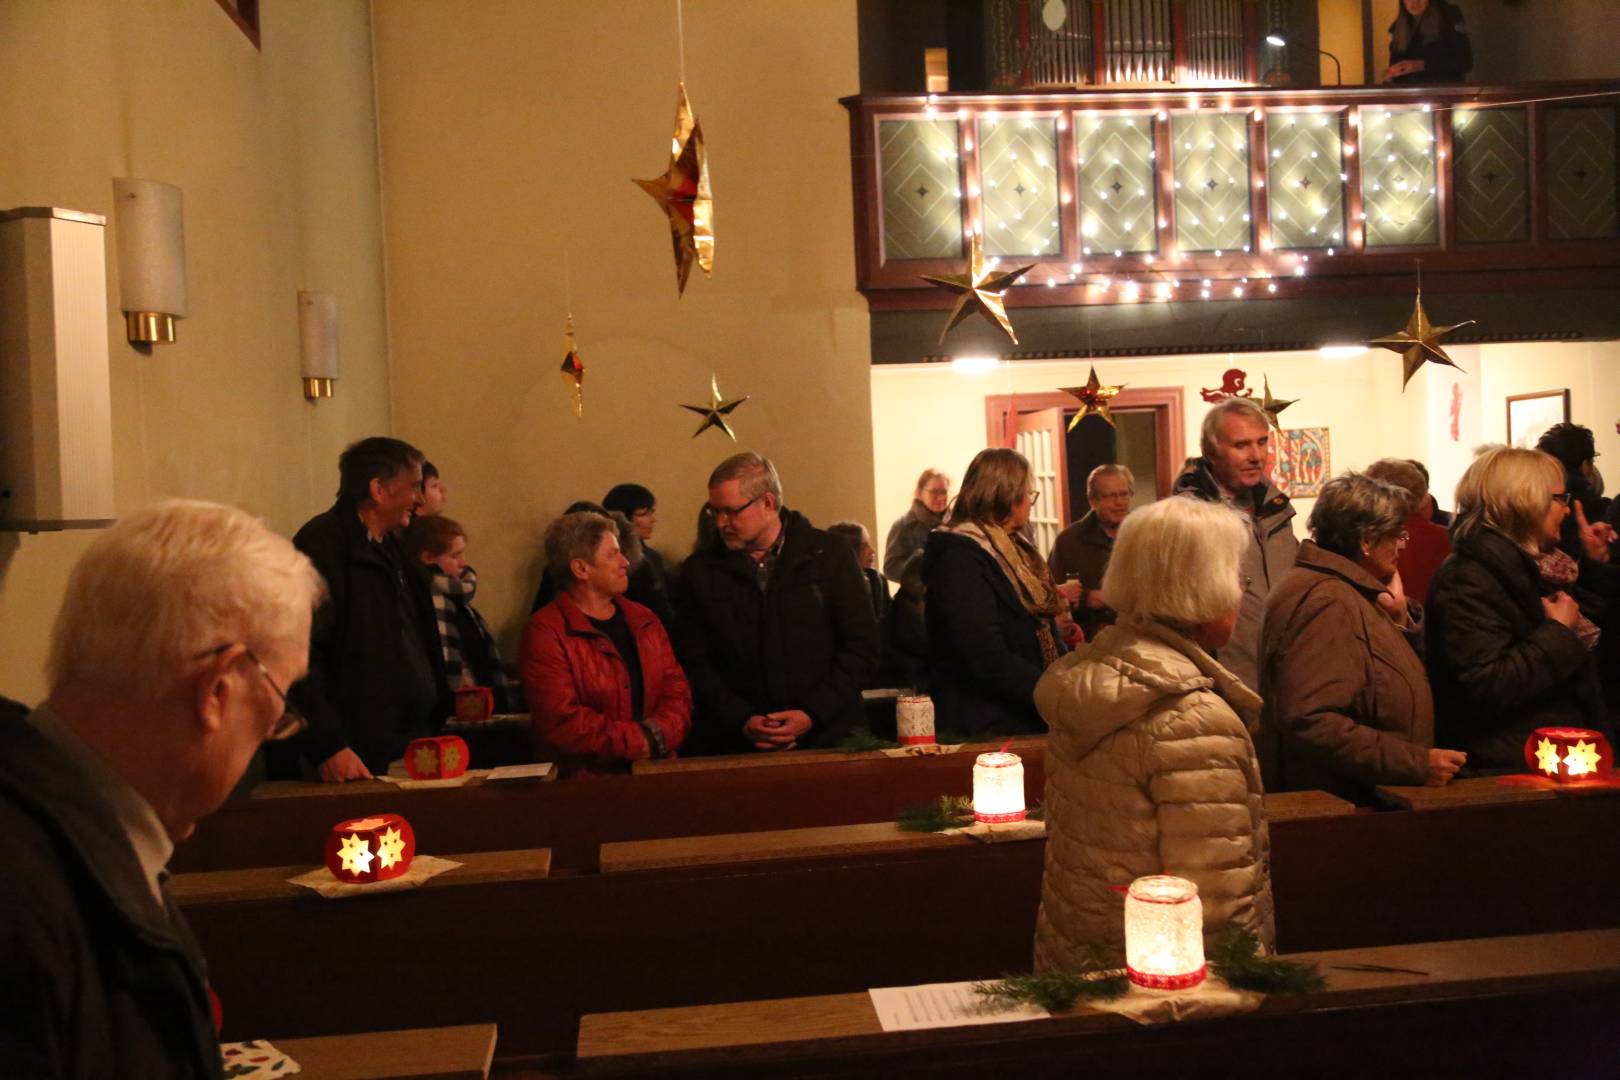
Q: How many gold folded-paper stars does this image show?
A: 7